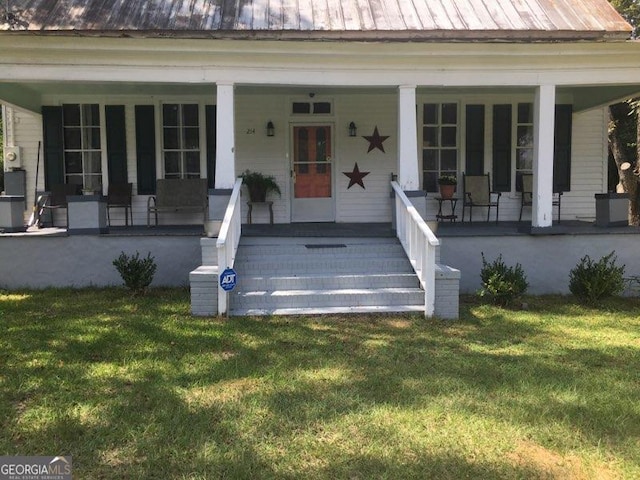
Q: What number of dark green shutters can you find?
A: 7